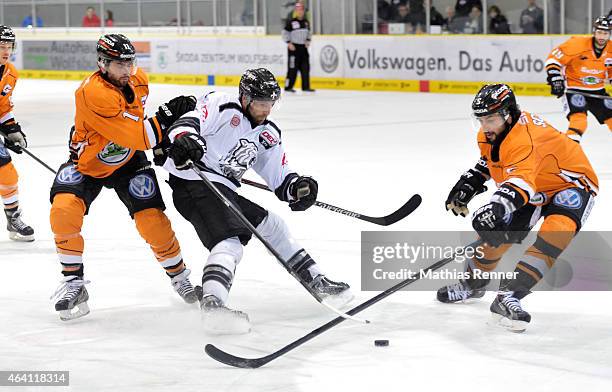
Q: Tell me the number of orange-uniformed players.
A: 4